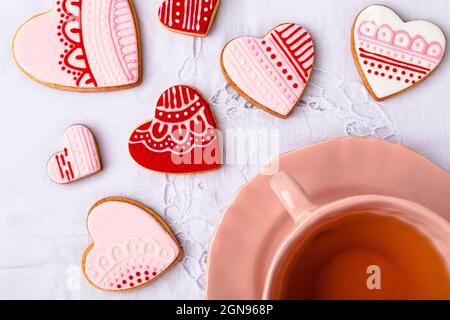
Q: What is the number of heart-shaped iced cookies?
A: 7